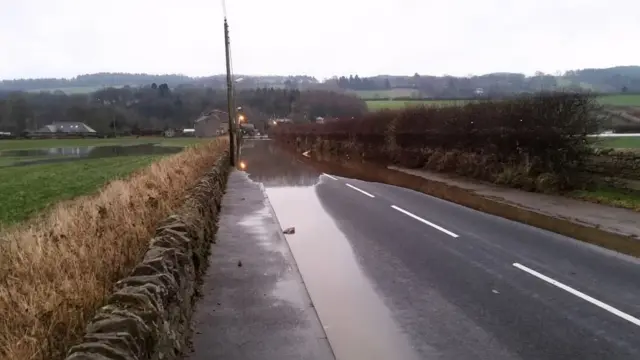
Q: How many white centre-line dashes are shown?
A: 4